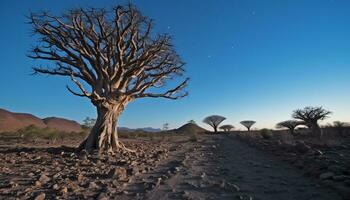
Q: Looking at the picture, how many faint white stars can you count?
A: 4